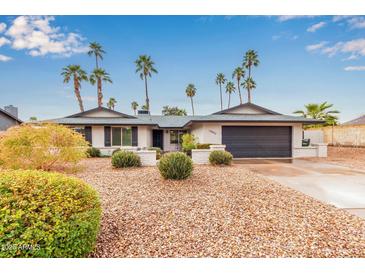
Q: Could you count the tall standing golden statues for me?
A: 0